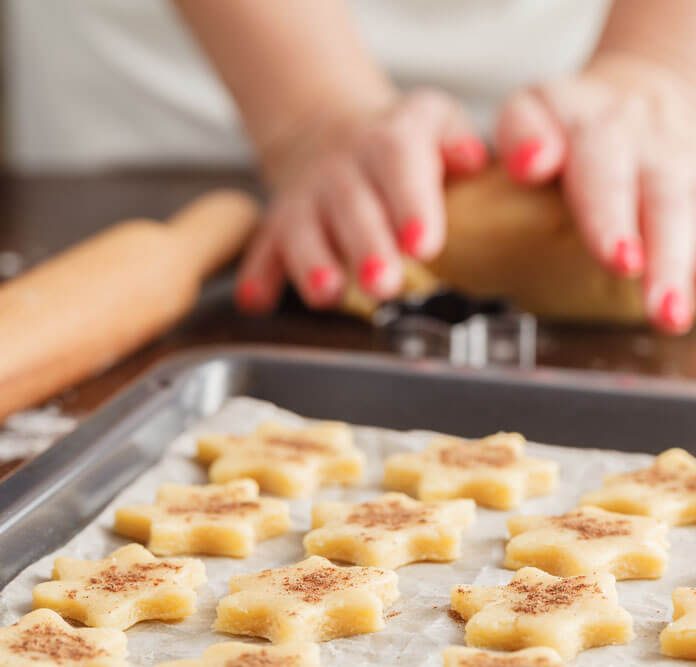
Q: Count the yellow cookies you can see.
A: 13